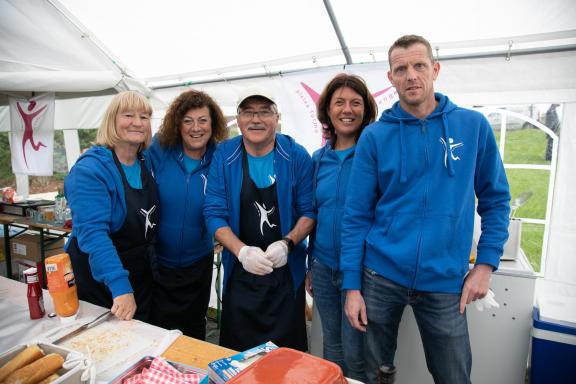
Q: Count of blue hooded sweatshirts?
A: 5